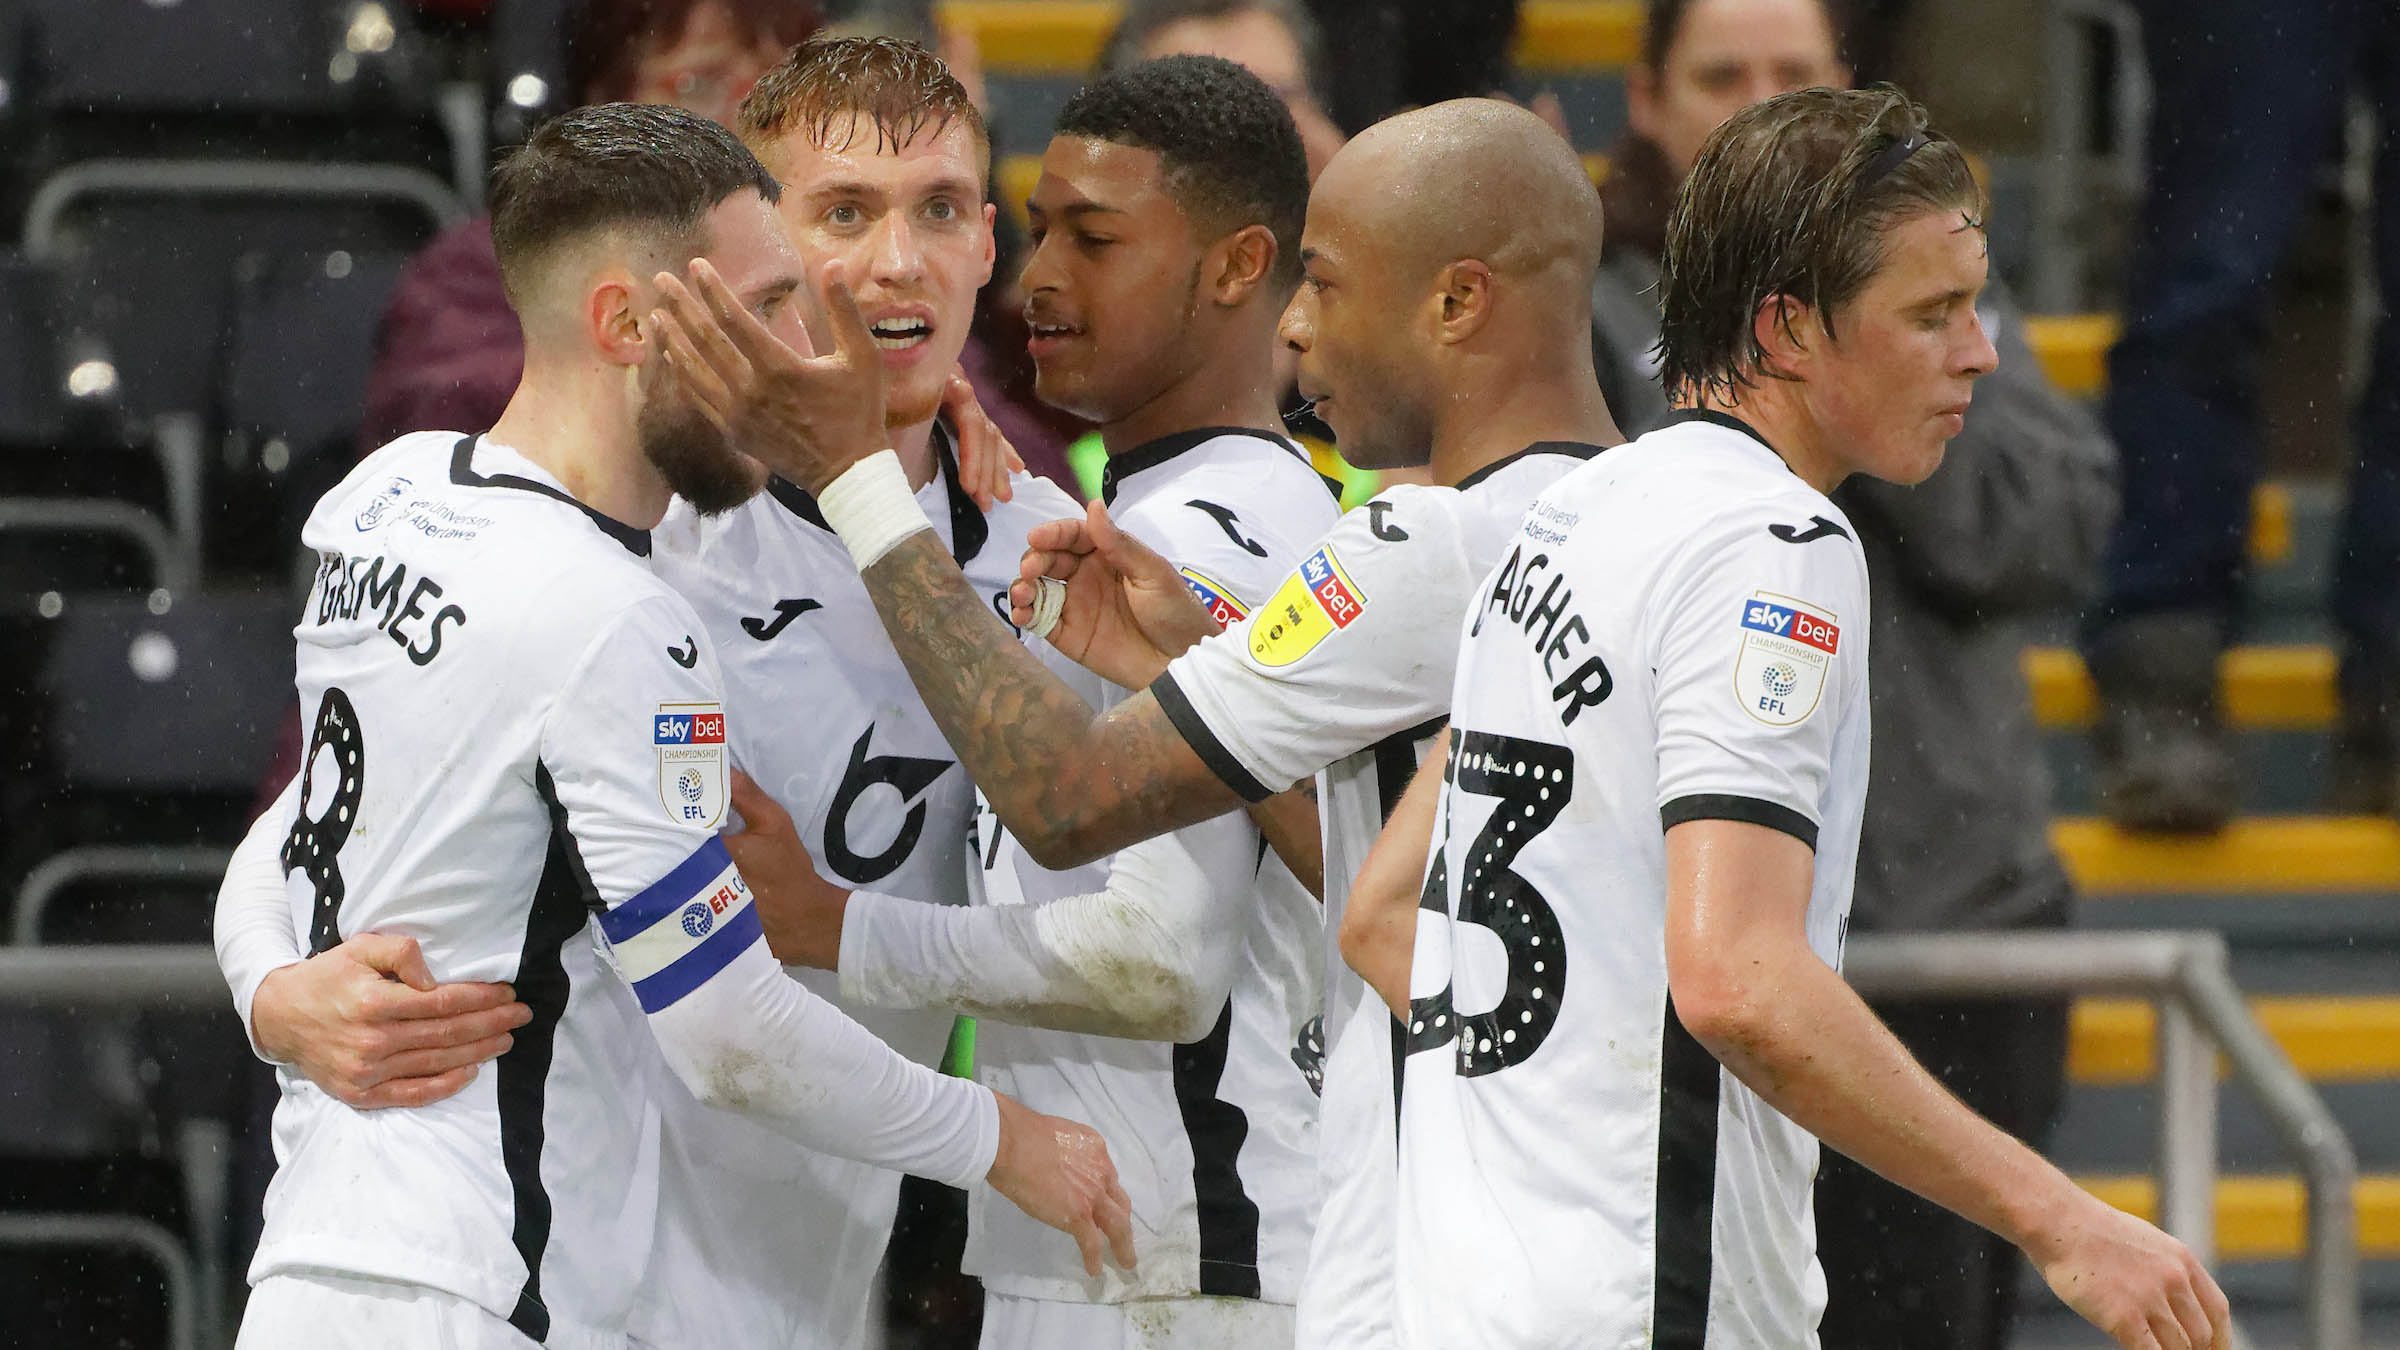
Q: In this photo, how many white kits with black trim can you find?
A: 5